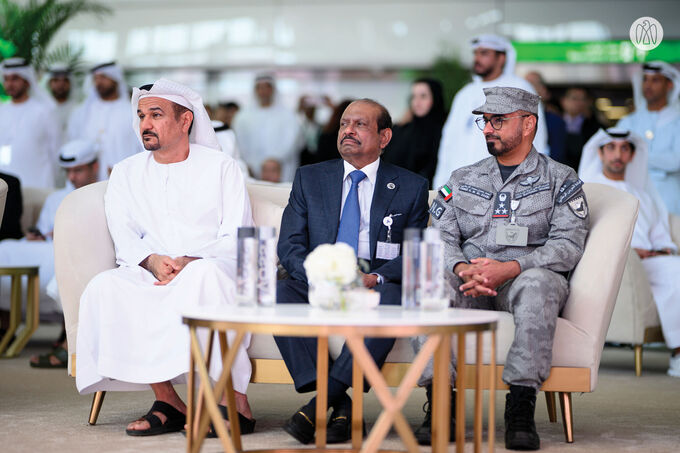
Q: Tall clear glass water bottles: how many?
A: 4